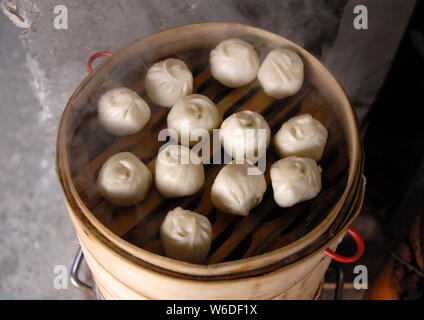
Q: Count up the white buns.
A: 12